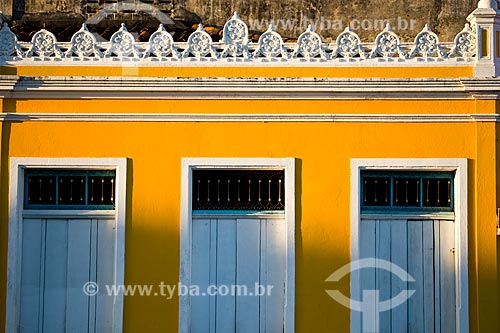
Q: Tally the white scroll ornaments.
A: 13